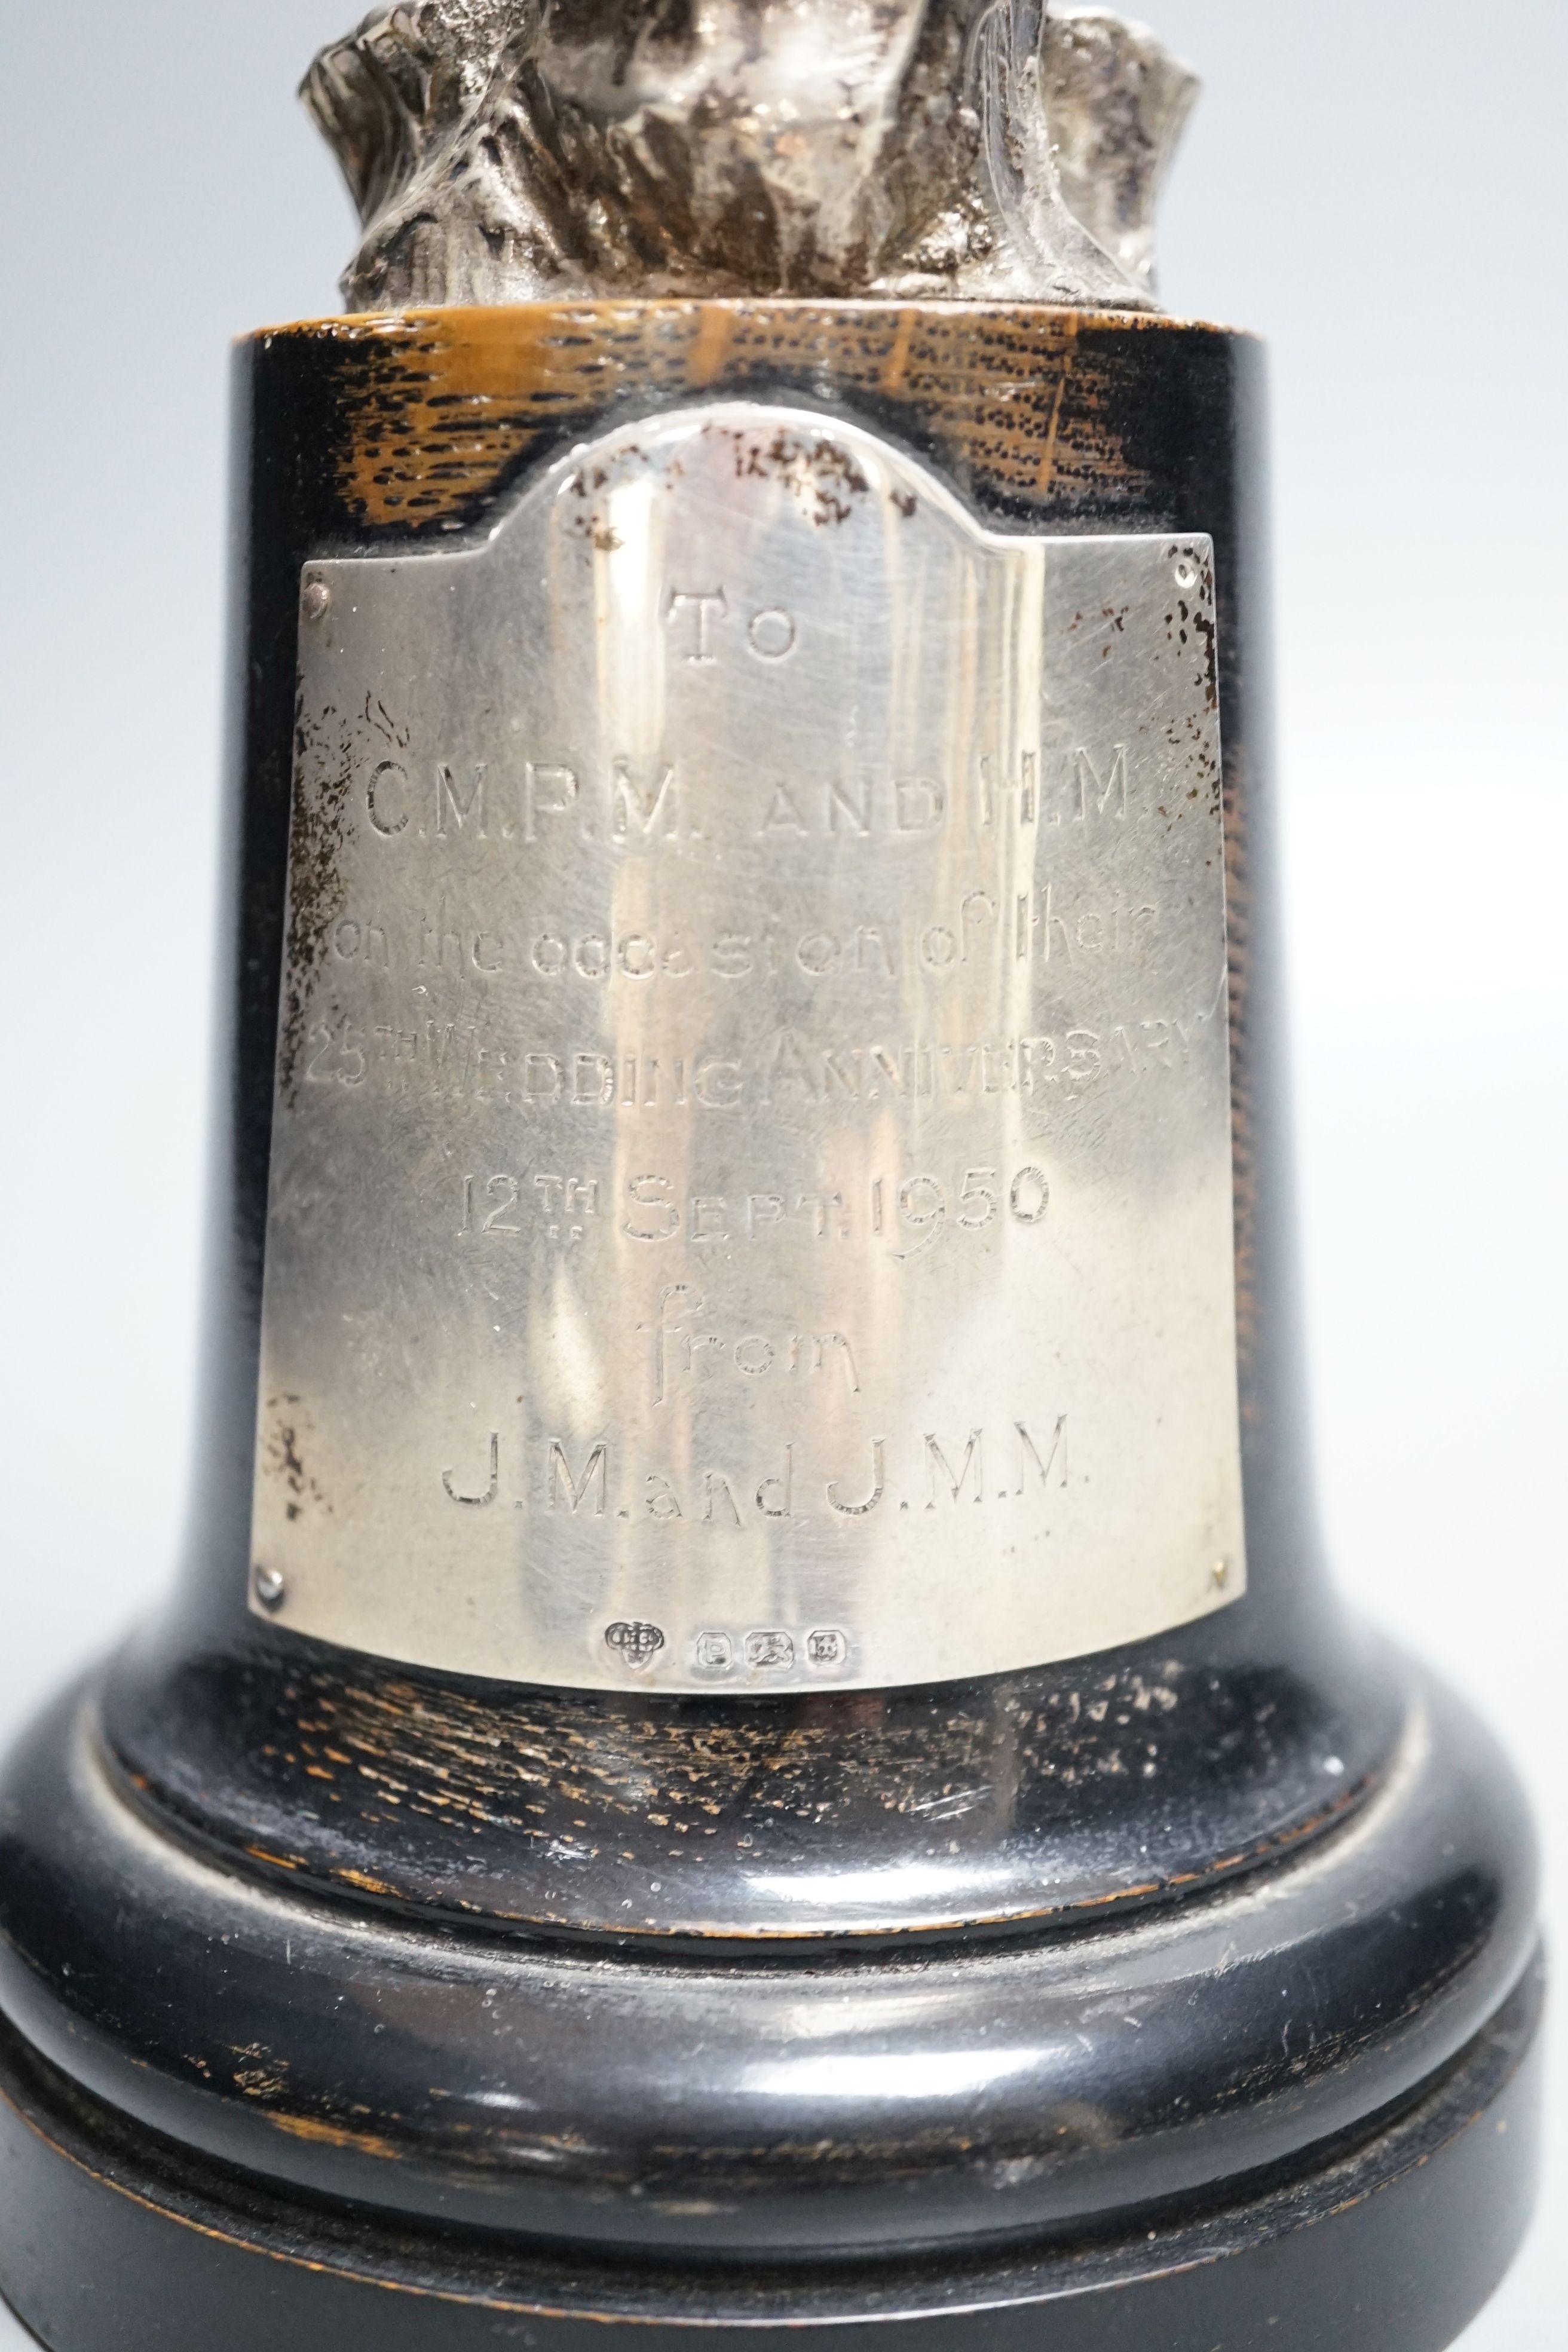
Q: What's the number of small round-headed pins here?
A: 4